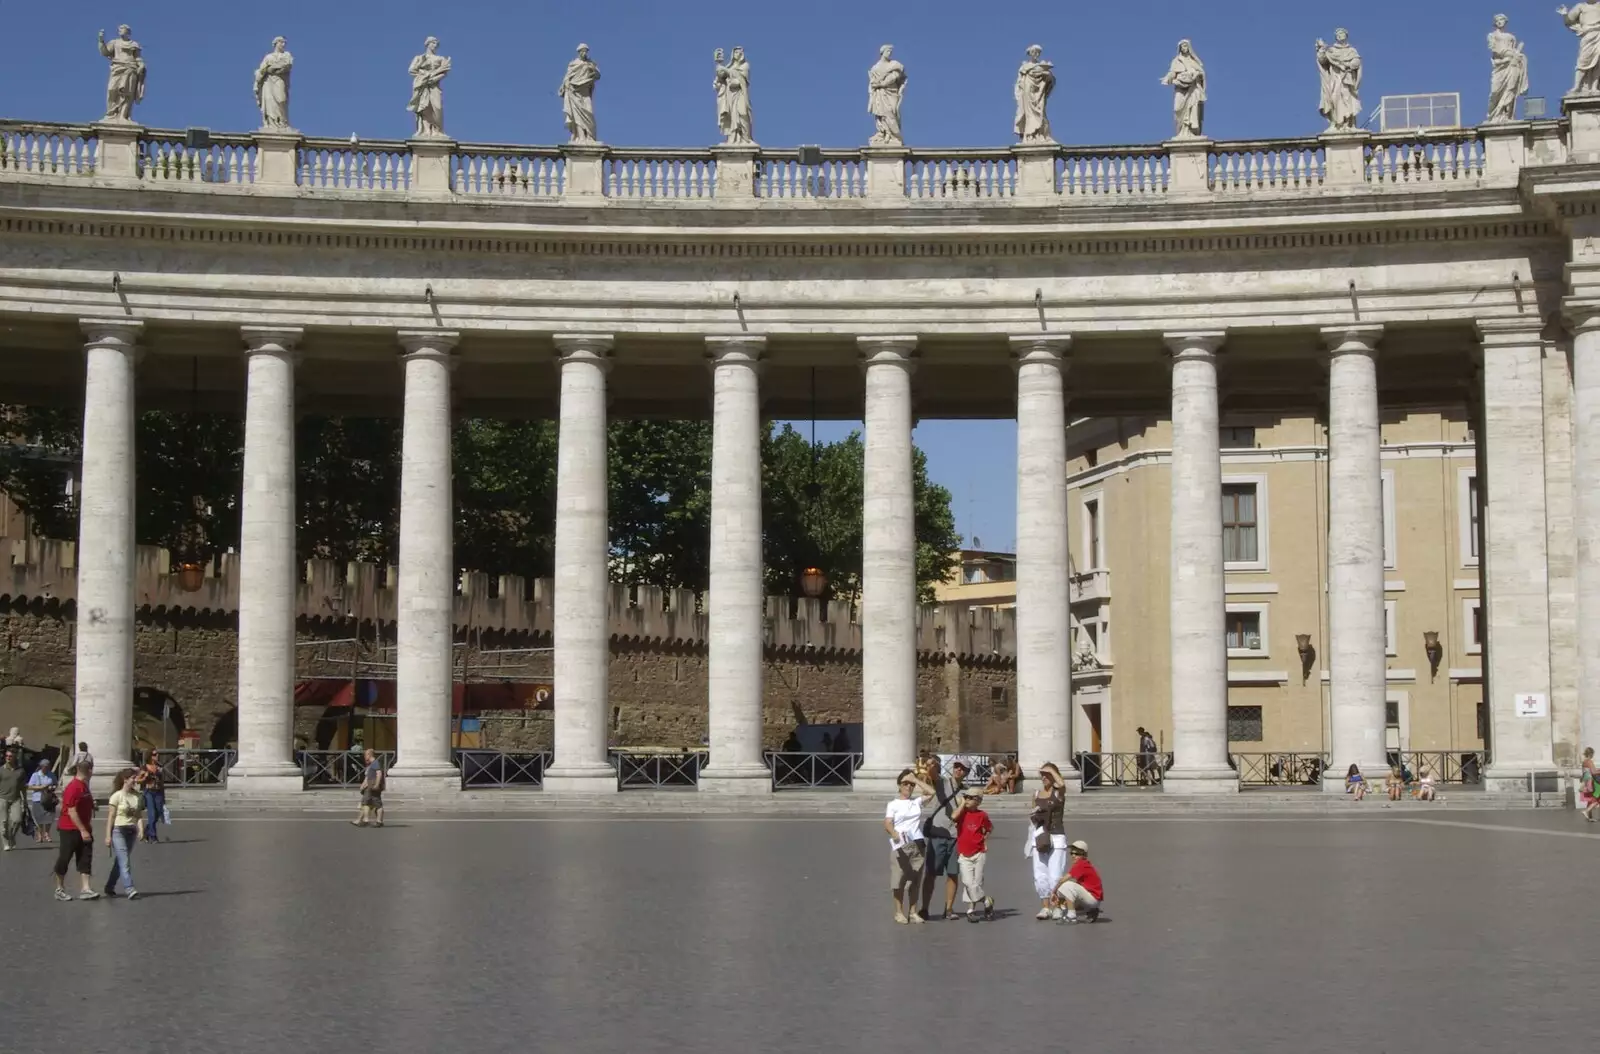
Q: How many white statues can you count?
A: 11